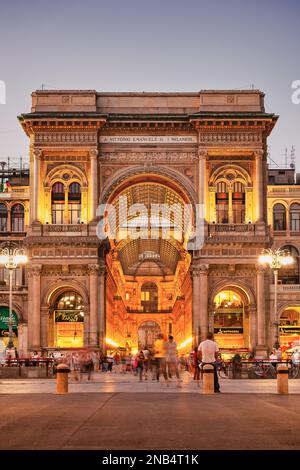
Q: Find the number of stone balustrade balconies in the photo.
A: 2